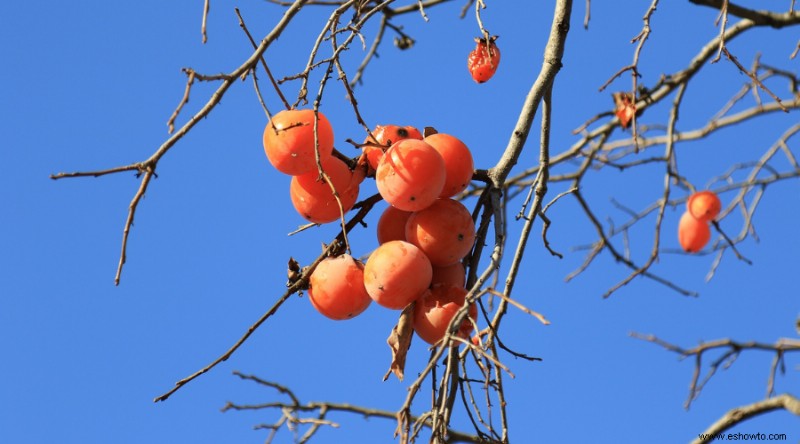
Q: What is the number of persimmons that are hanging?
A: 15